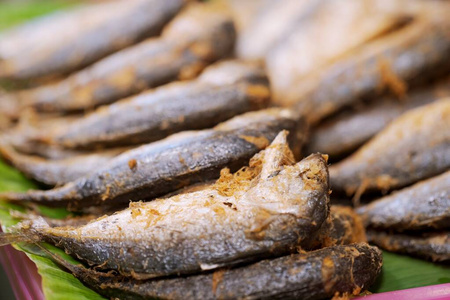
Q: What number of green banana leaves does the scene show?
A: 1